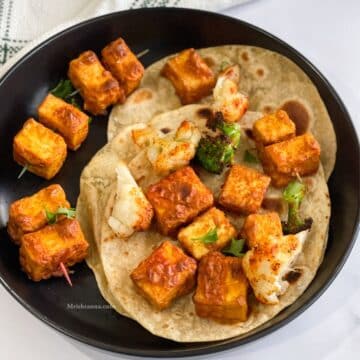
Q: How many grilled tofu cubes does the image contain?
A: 15